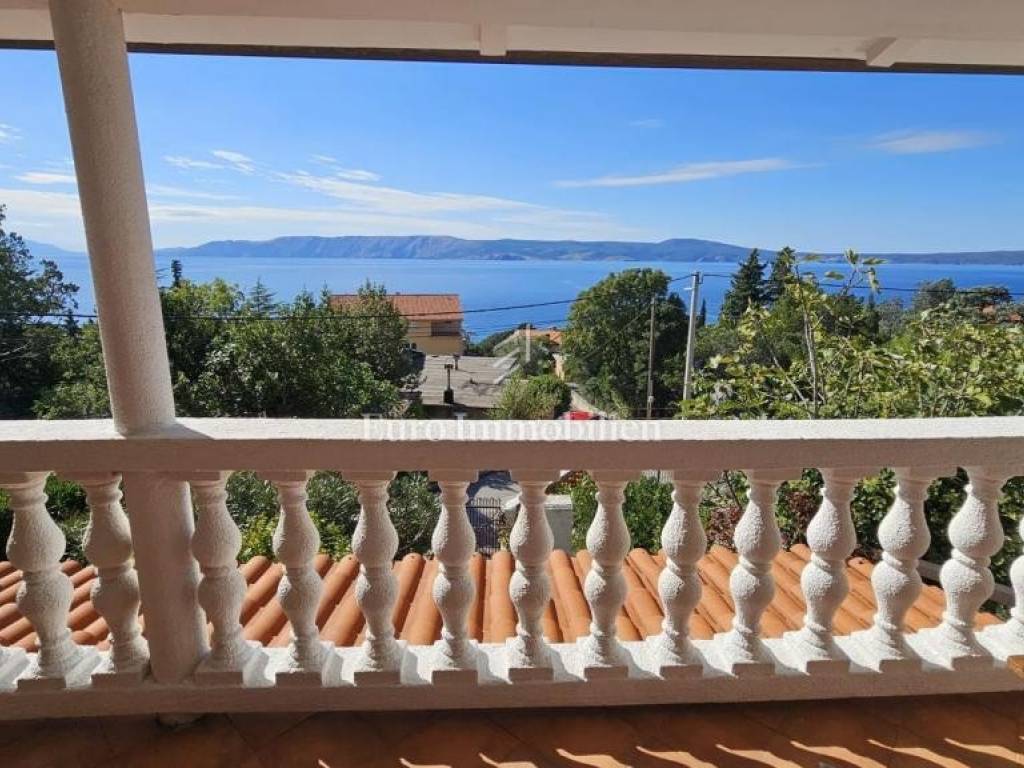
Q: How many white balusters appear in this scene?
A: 14